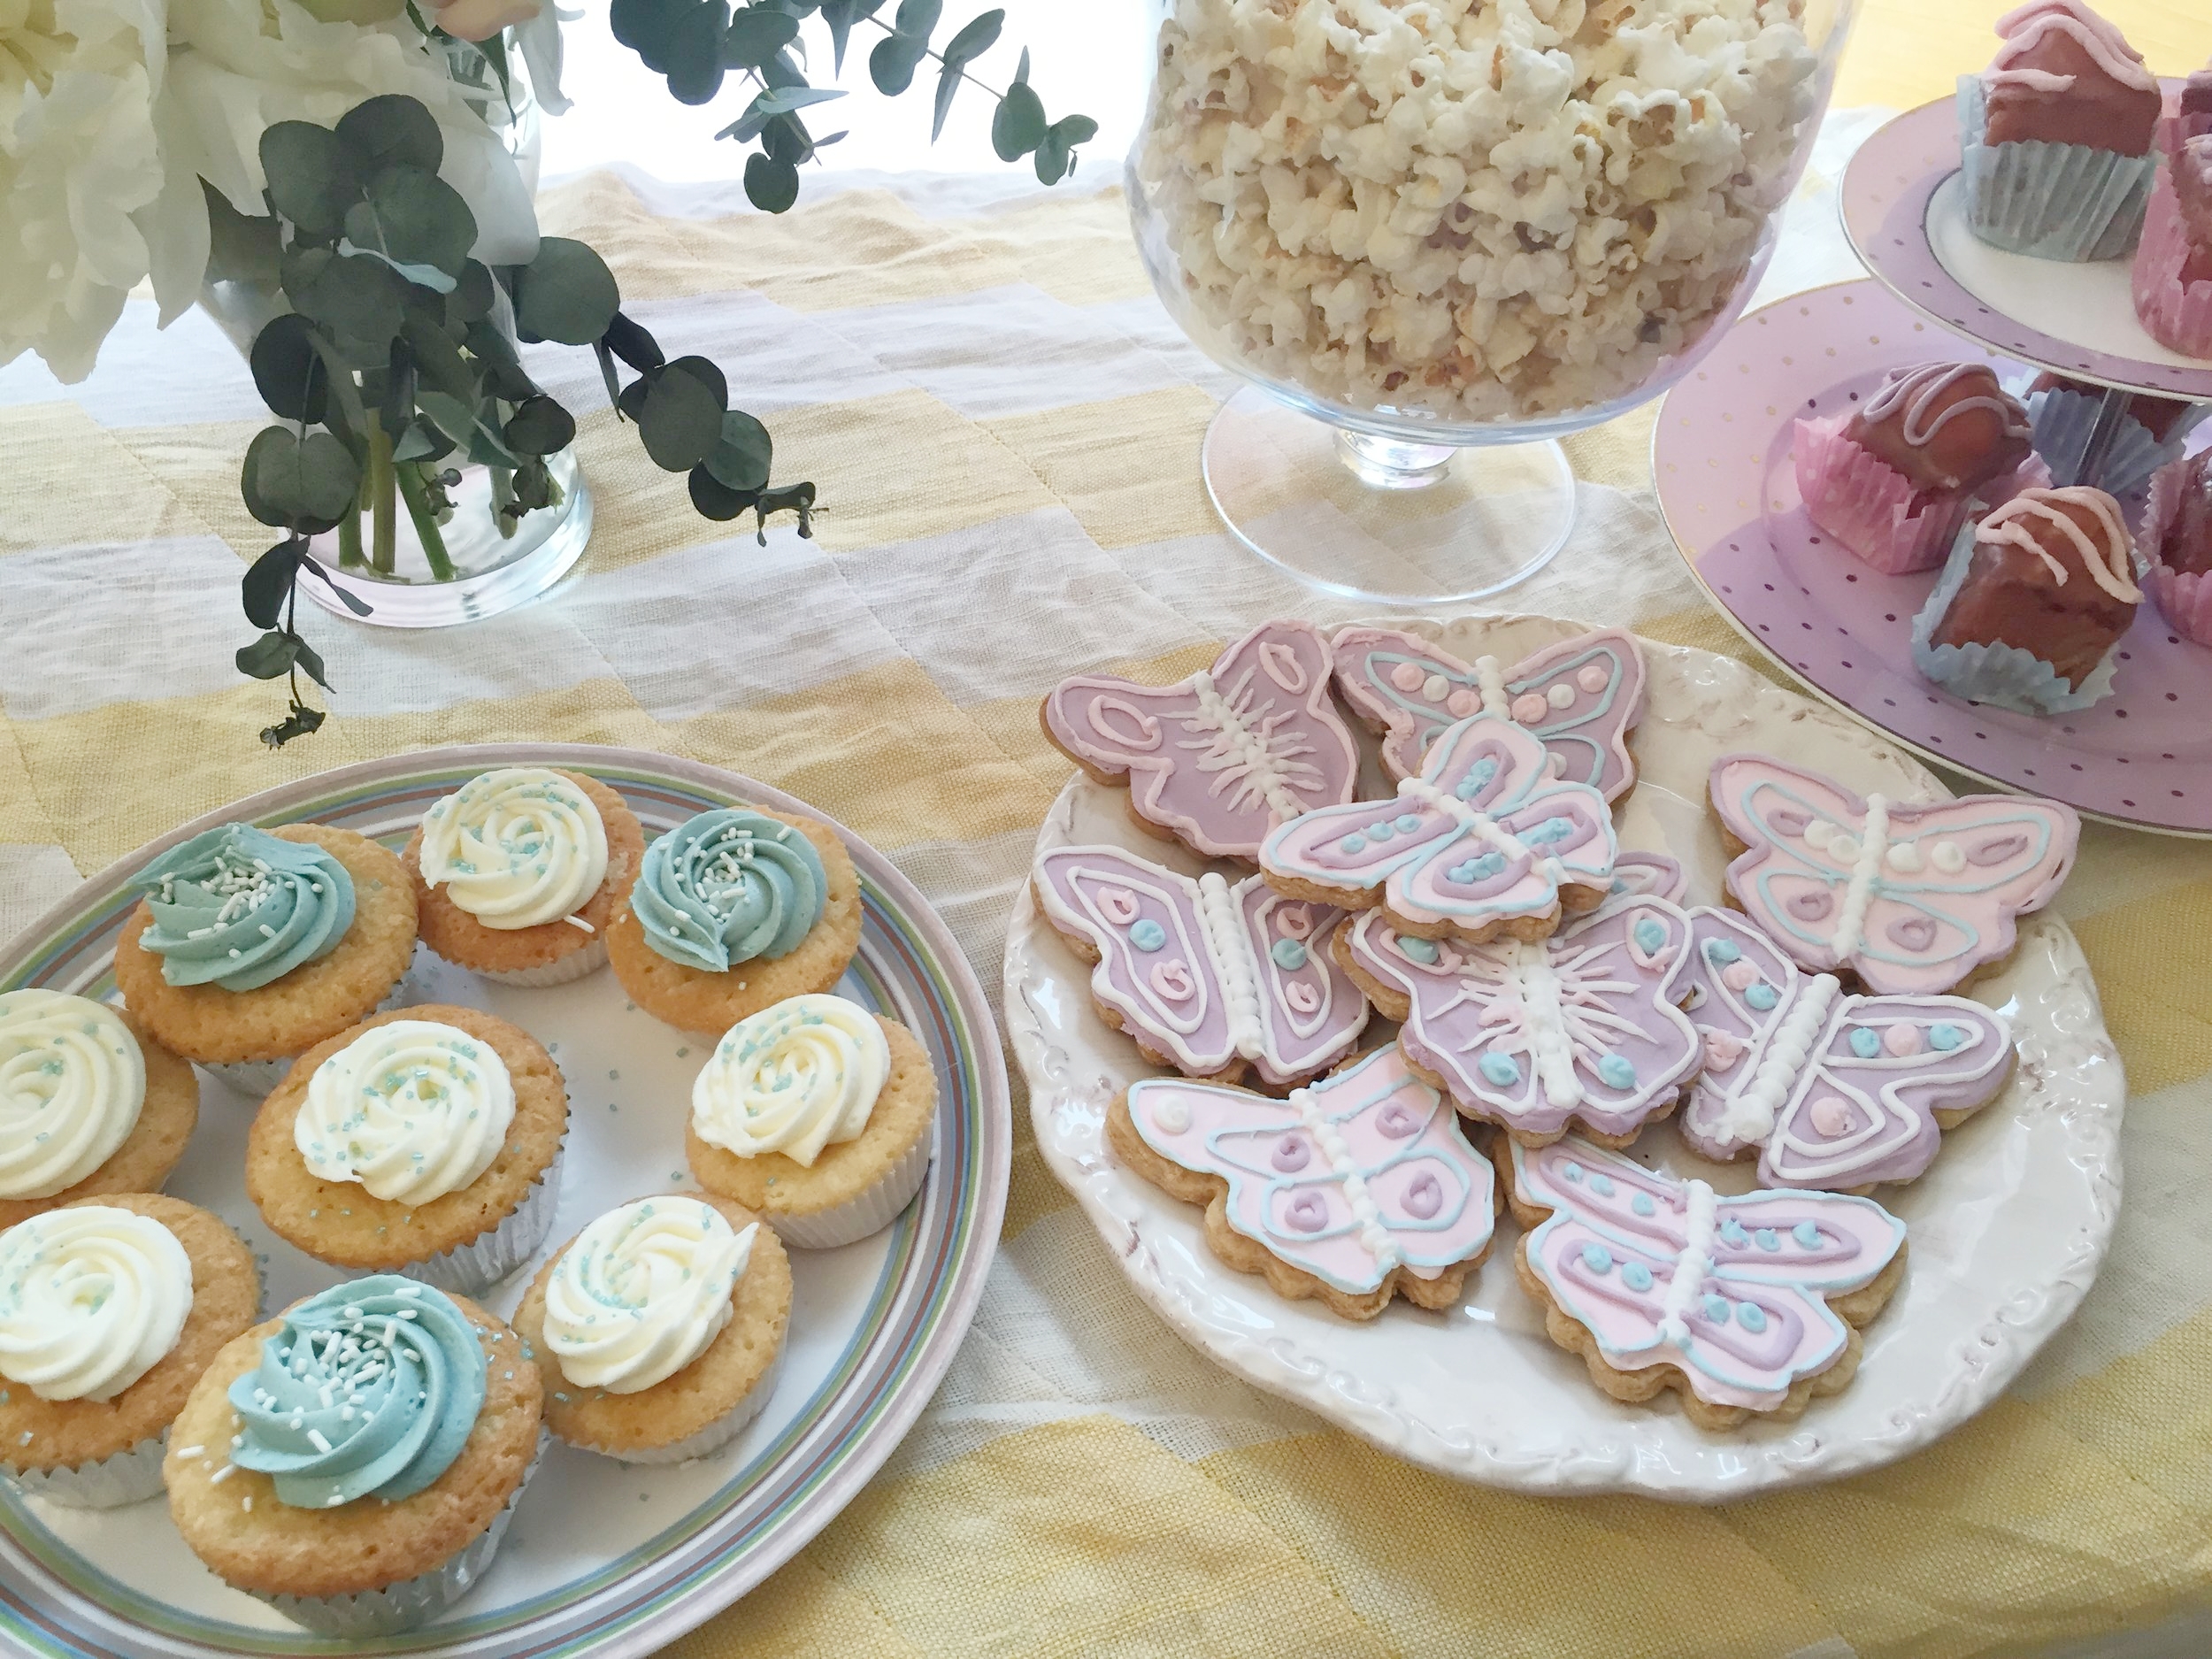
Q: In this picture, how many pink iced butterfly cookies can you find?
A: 4